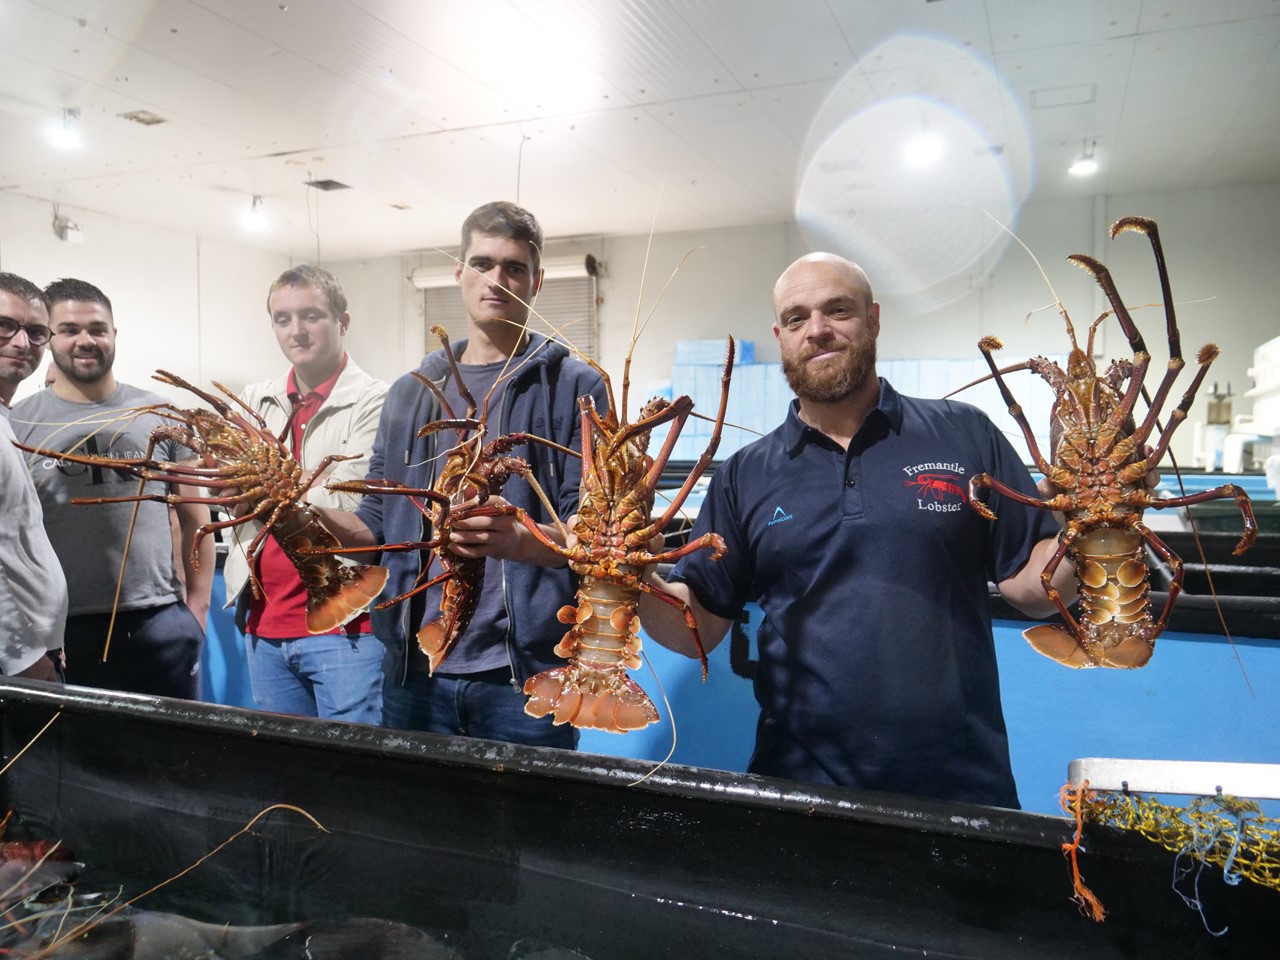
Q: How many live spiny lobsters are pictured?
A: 4